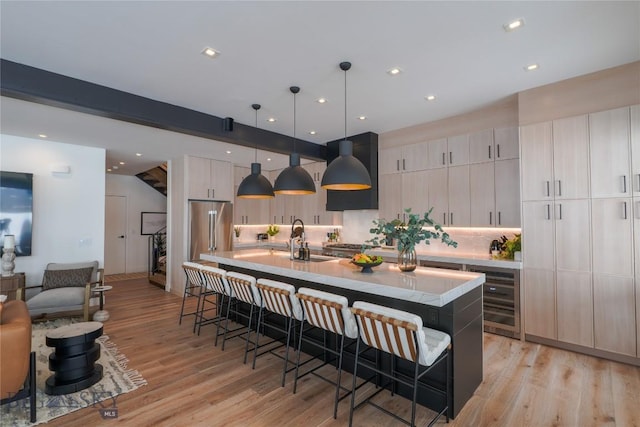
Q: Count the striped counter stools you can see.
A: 6